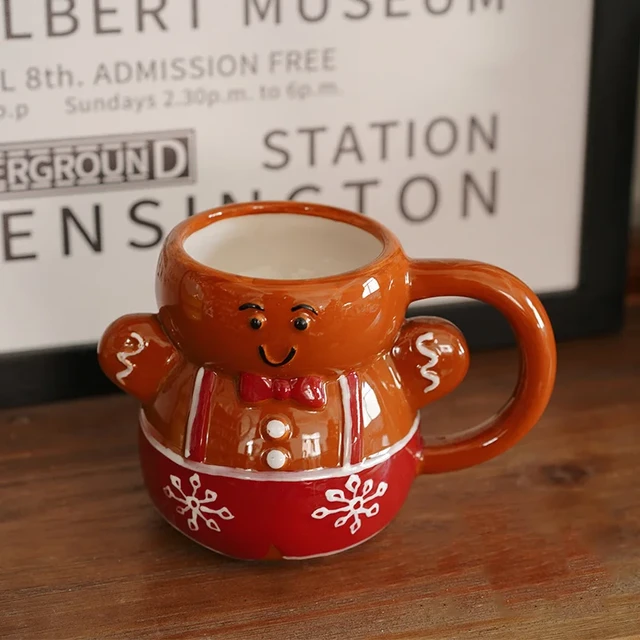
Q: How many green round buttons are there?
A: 0